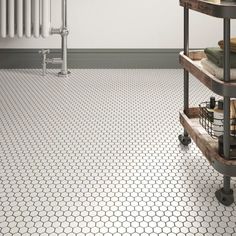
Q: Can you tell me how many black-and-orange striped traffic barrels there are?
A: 0